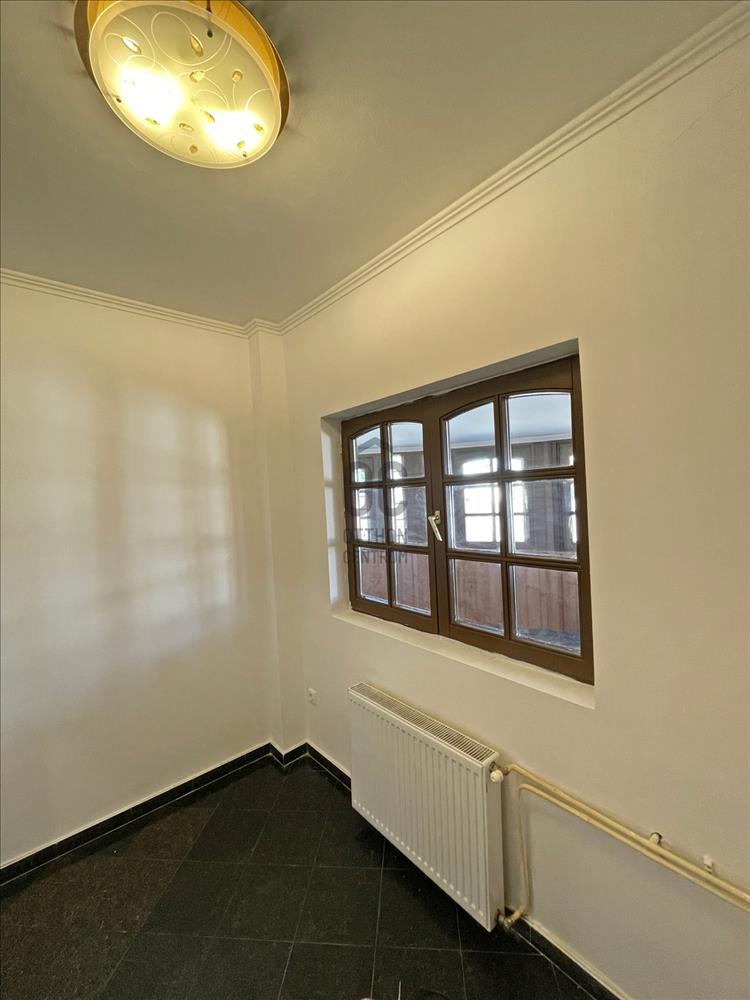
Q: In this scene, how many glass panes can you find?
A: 12